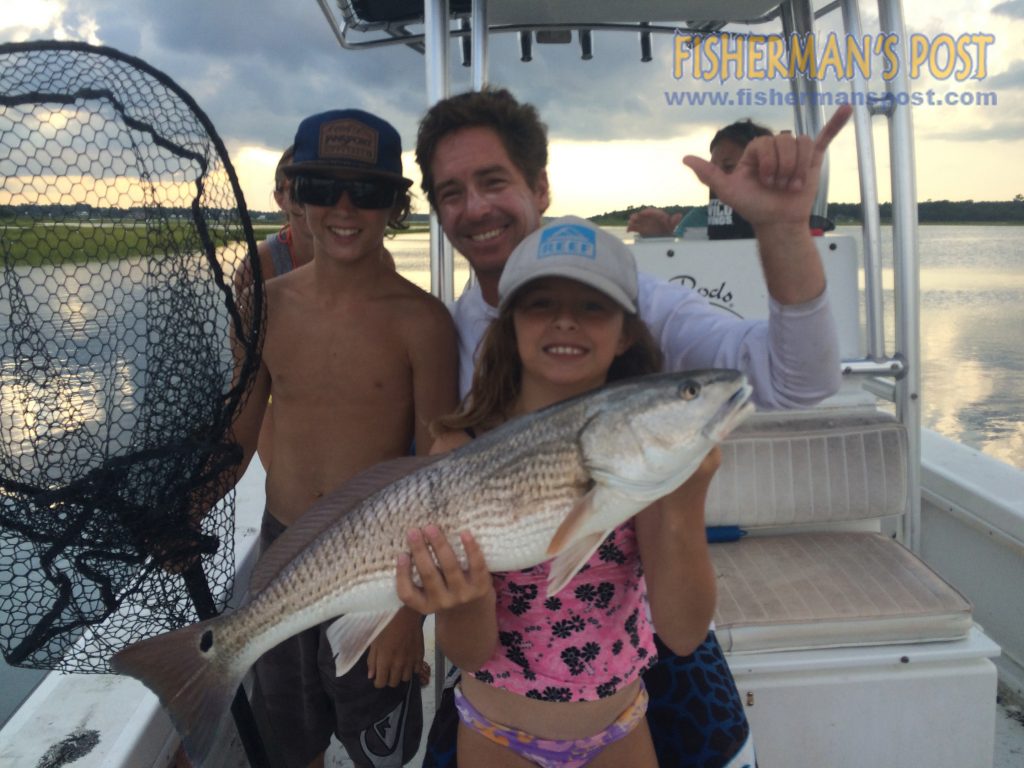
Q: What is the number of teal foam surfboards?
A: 0